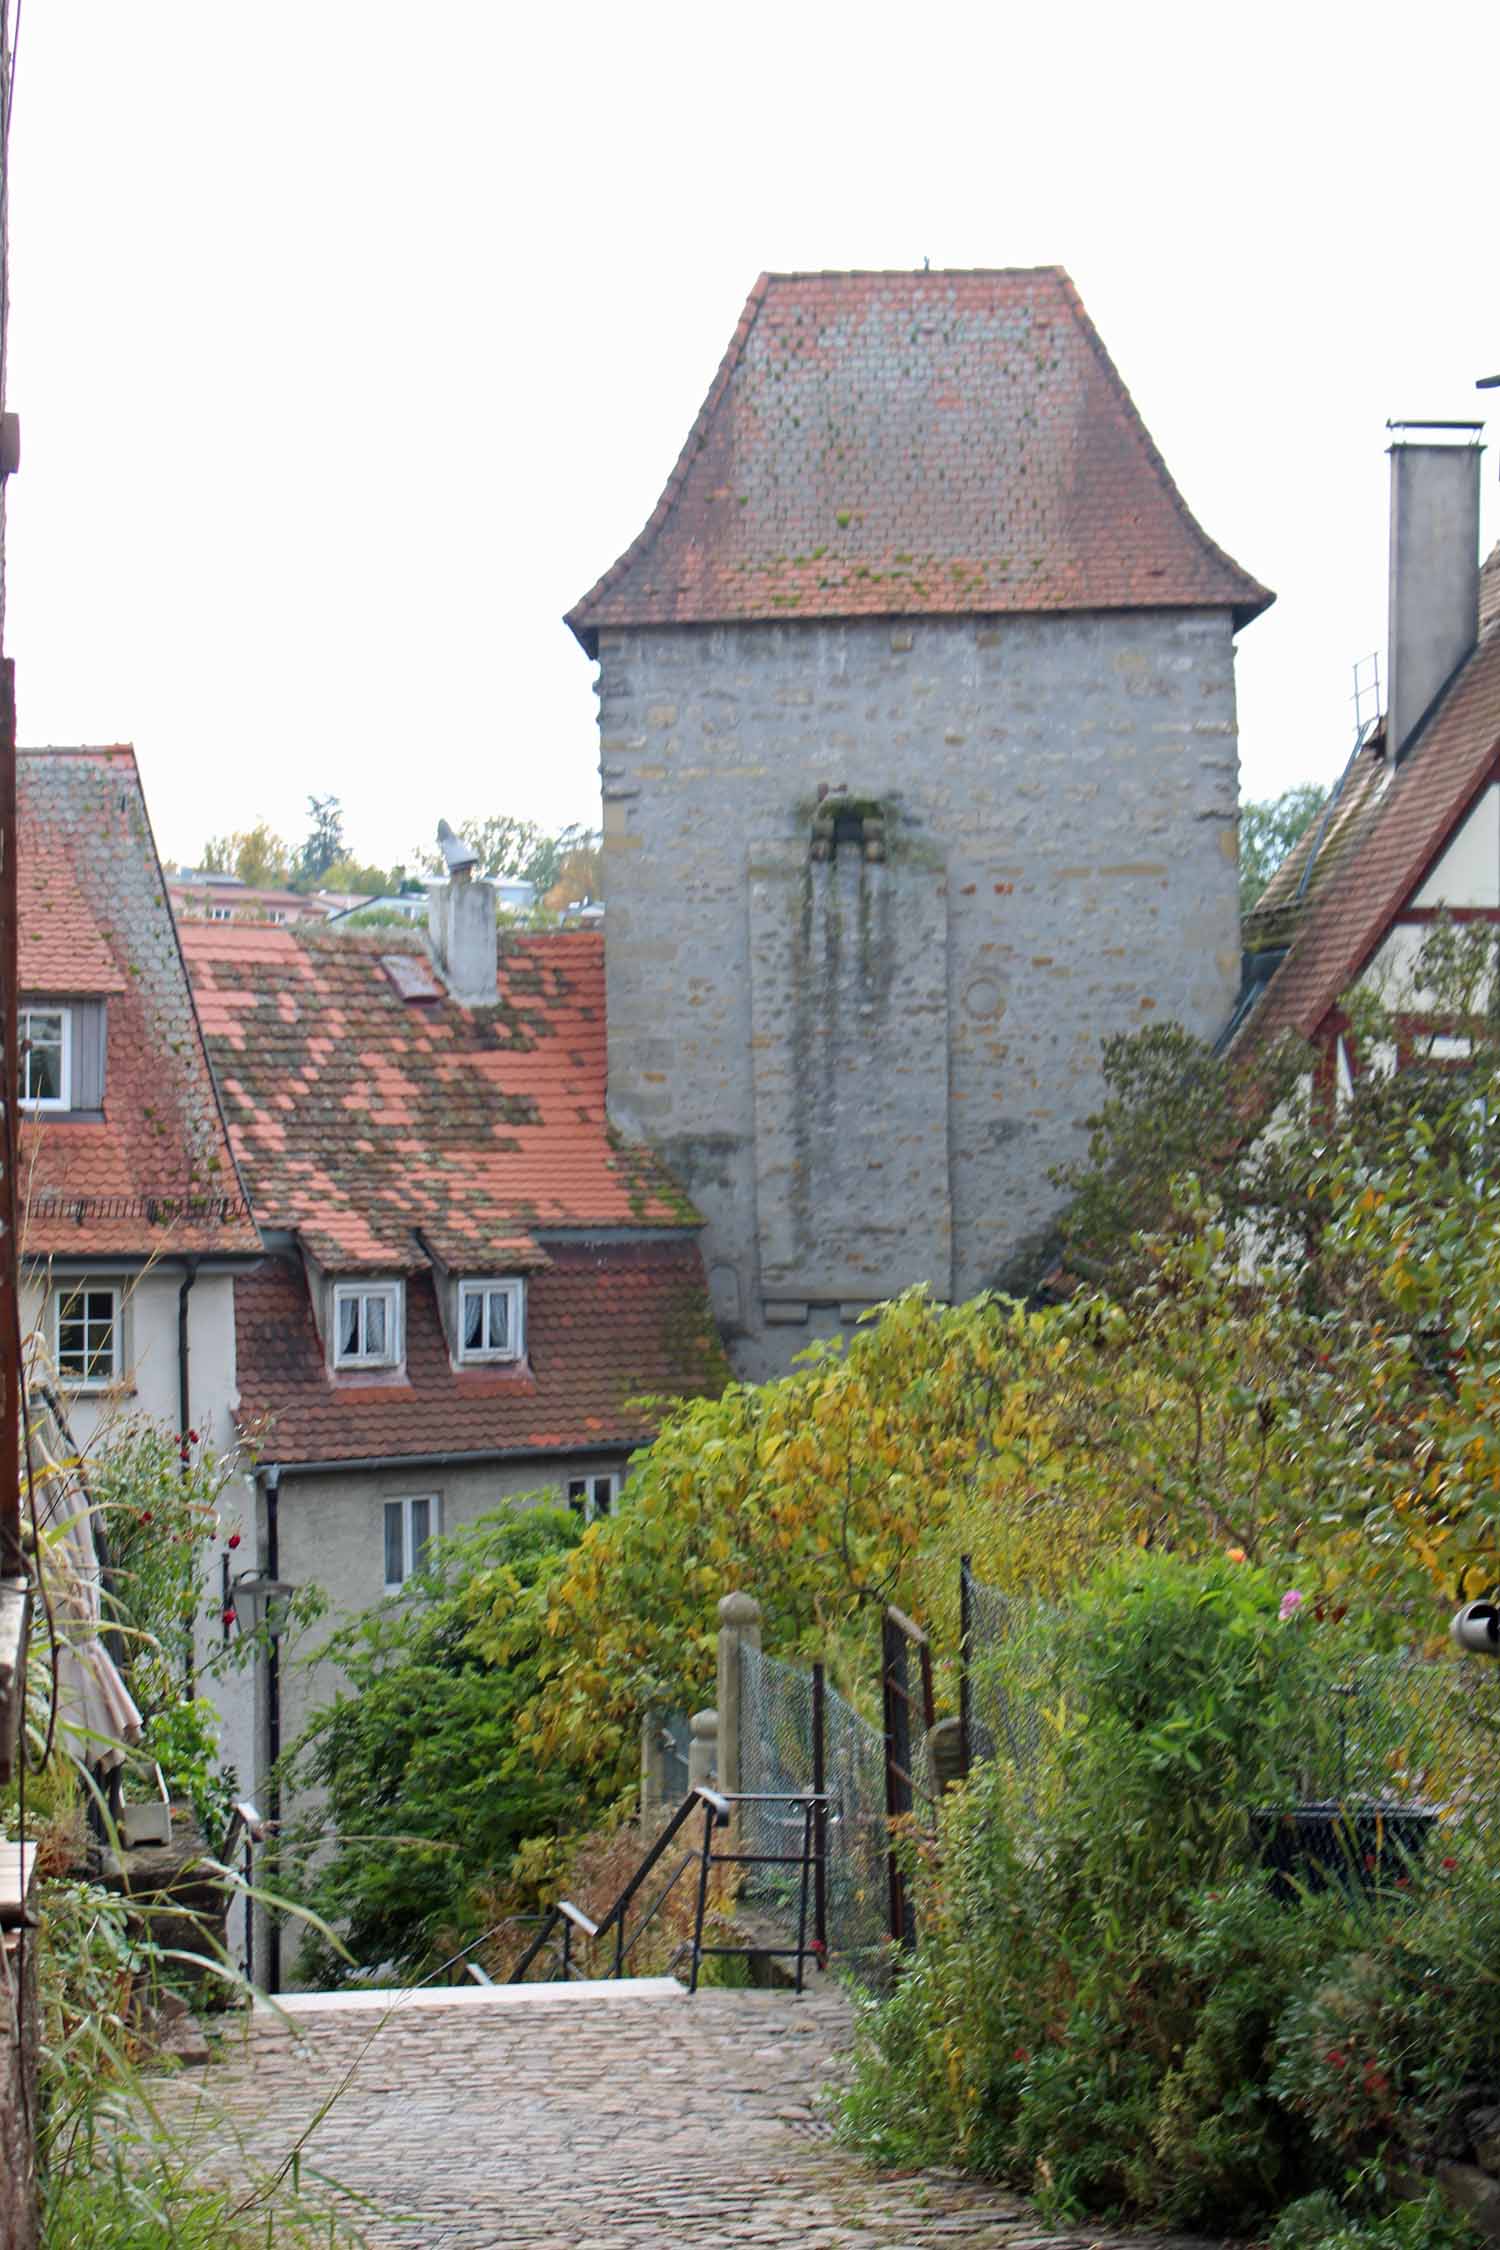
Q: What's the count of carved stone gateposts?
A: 2